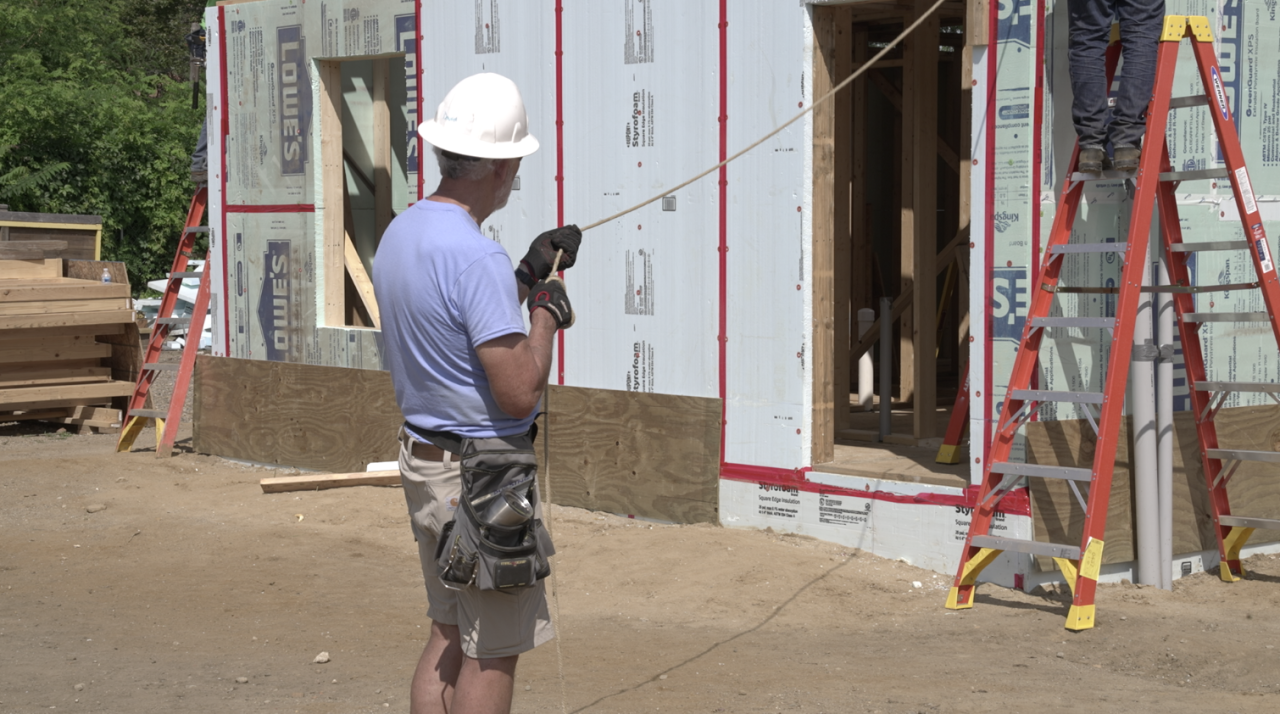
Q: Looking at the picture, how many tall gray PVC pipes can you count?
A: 2